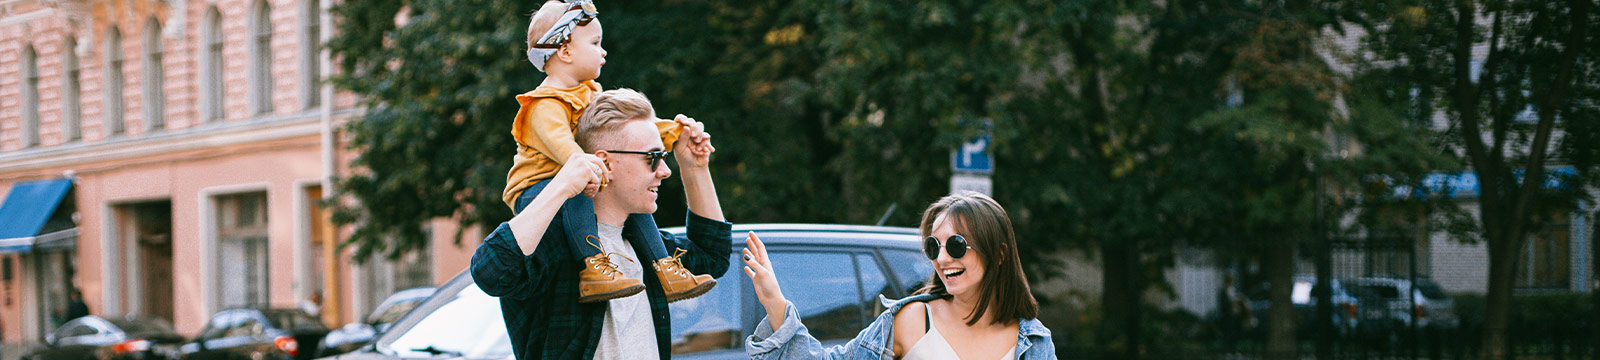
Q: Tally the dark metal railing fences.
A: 1